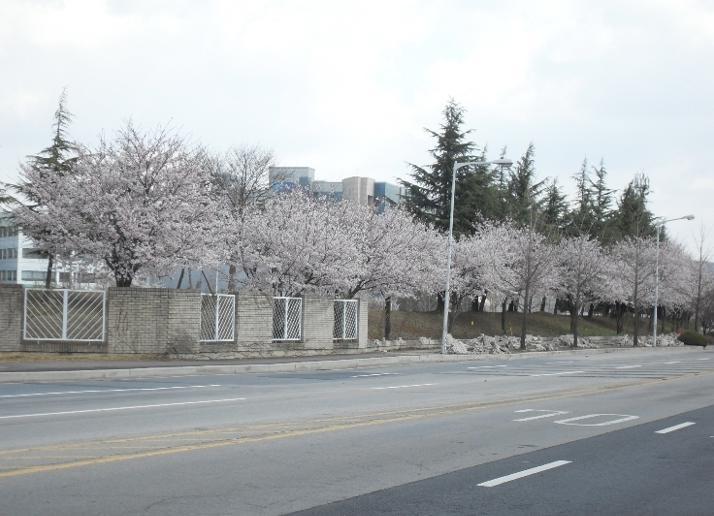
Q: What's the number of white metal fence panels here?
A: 4